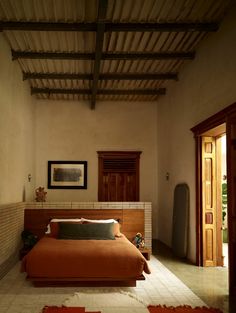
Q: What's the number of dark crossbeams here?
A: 4